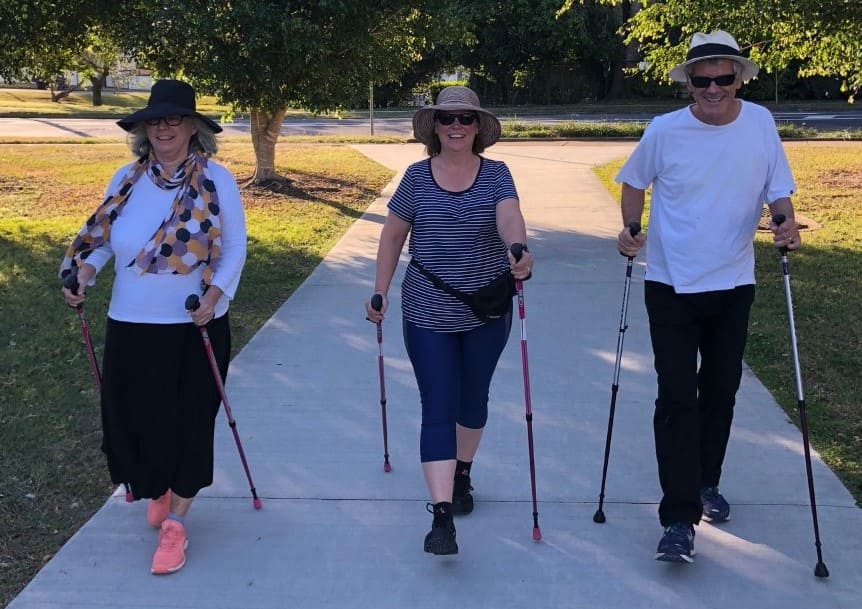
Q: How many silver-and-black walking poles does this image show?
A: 2